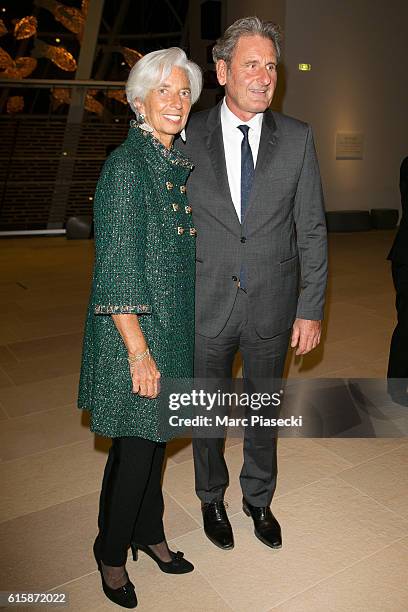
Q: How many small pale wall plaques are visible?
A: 1